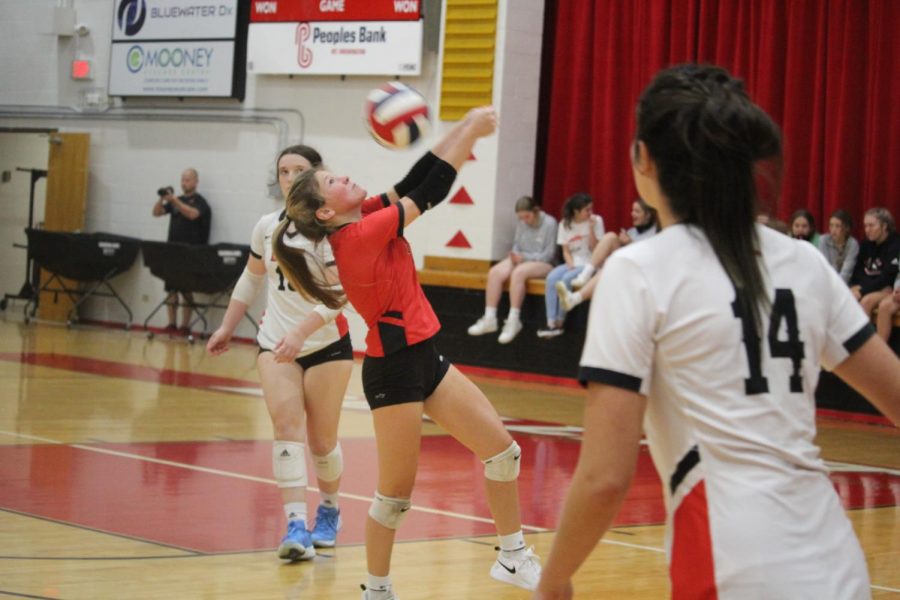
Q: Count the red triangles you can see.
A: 3